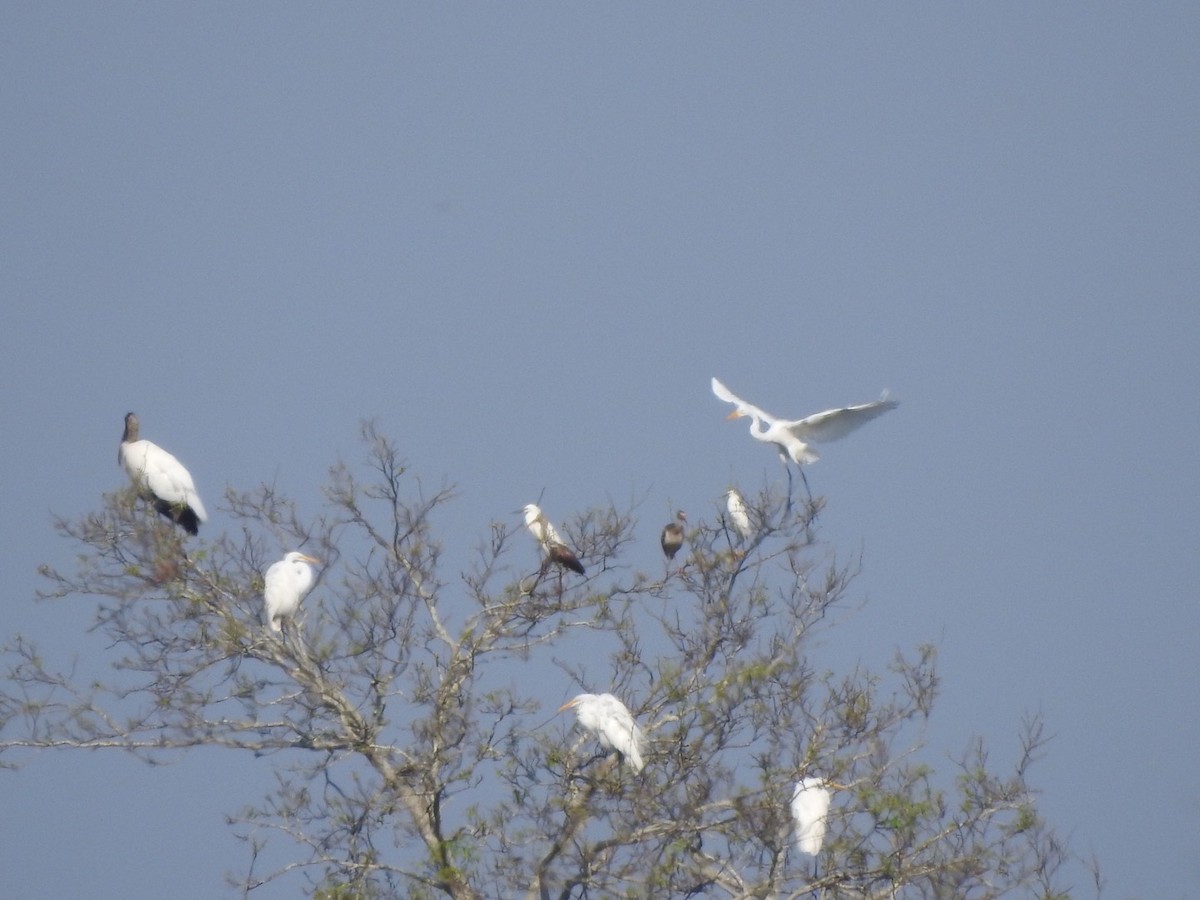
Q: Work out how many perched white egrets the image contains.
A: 5